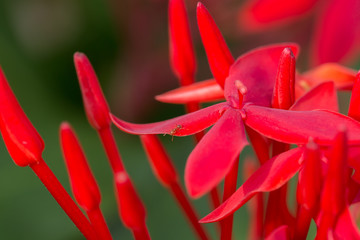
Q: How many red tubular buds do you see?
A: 11